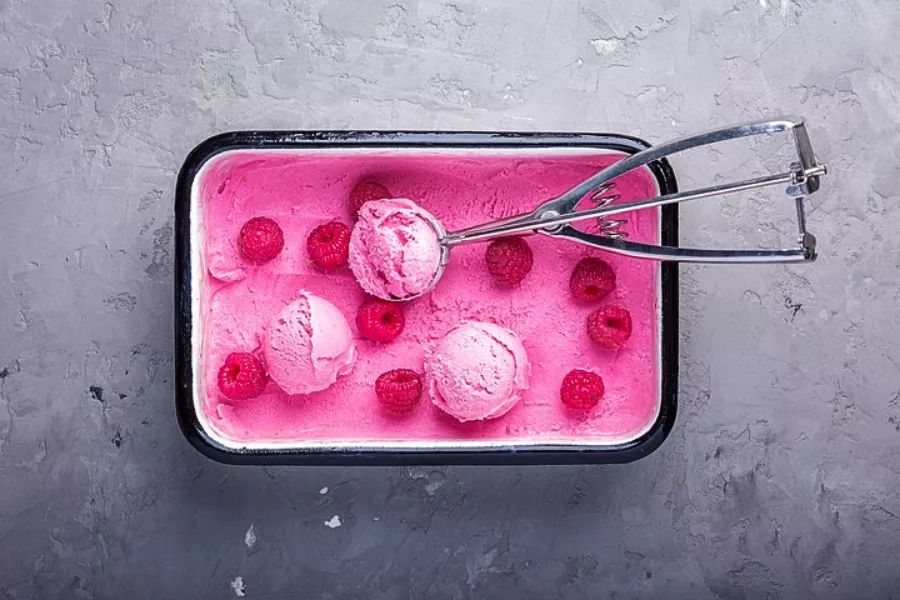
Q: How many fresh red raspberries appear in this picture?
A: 10